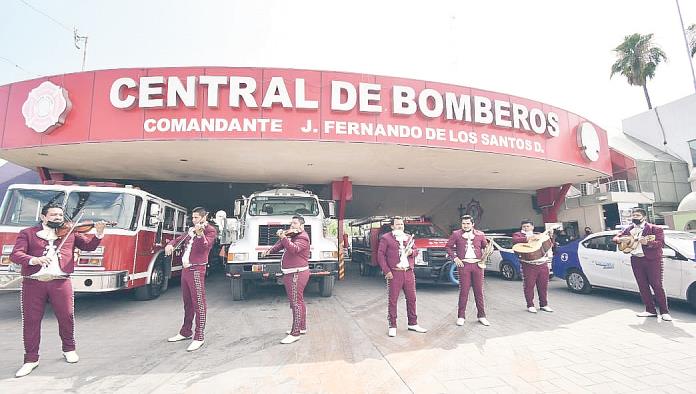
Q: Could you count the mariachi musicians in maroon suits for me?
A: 7